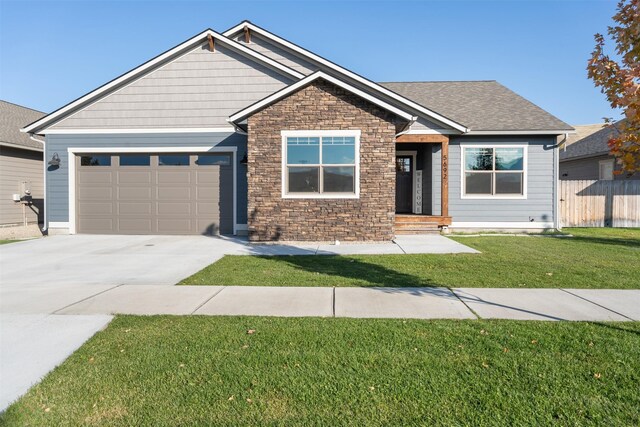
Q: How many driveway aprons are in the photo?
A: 1